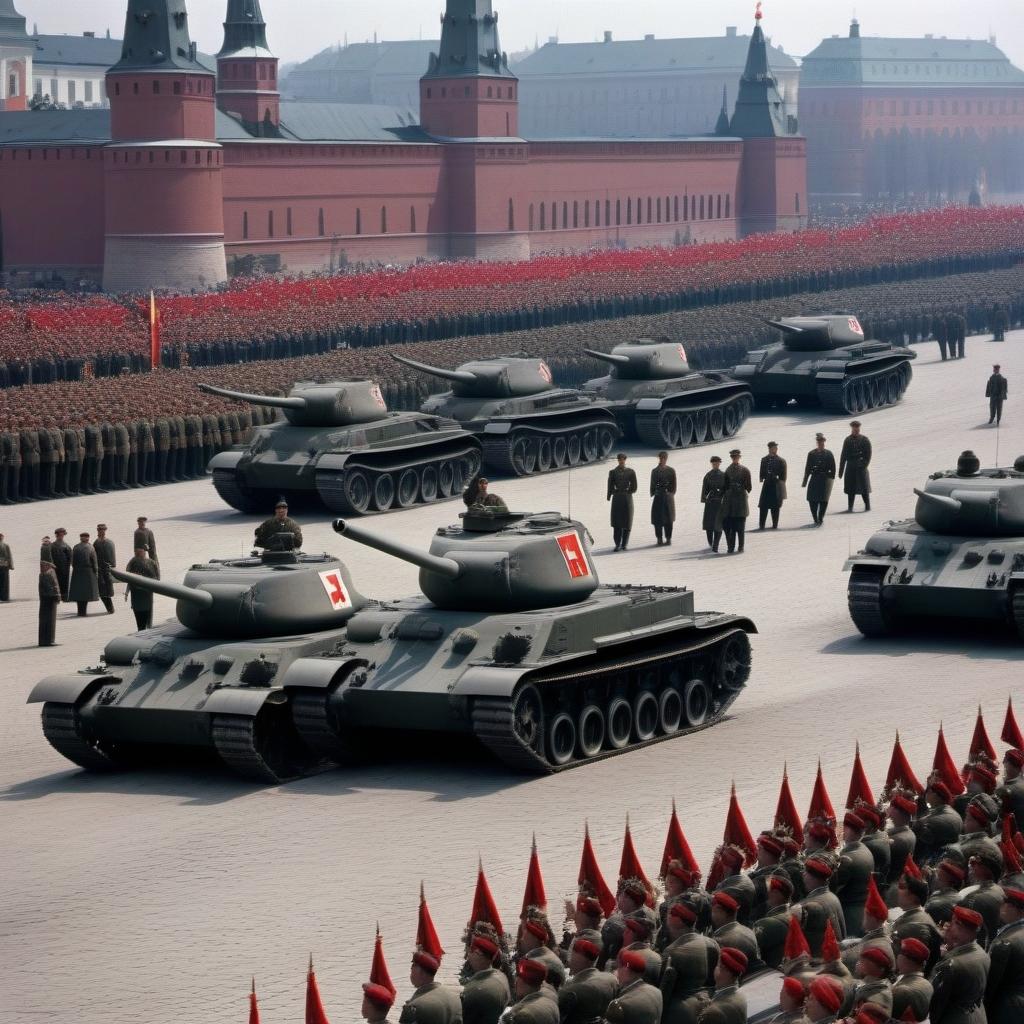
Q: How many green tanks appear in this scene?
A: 7